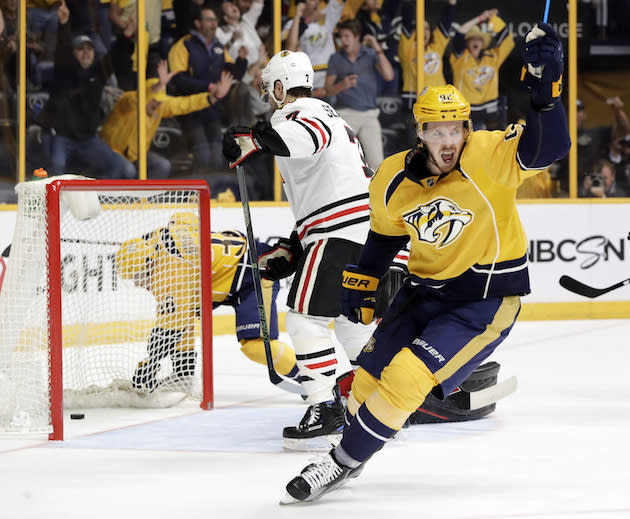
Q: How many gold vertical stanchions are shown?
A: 5